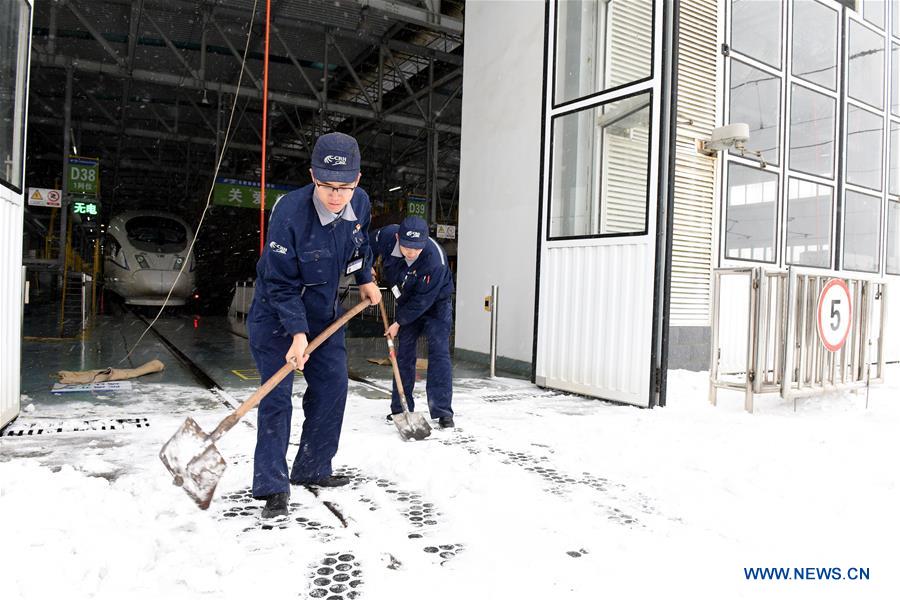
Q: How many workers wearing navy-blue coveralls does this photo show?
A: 2